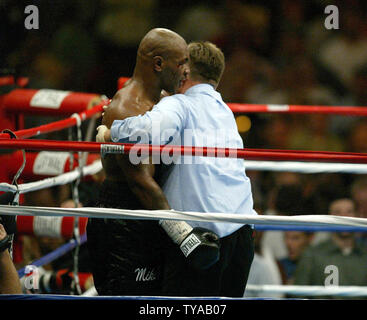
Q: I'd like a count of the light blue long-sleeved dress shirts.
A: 1